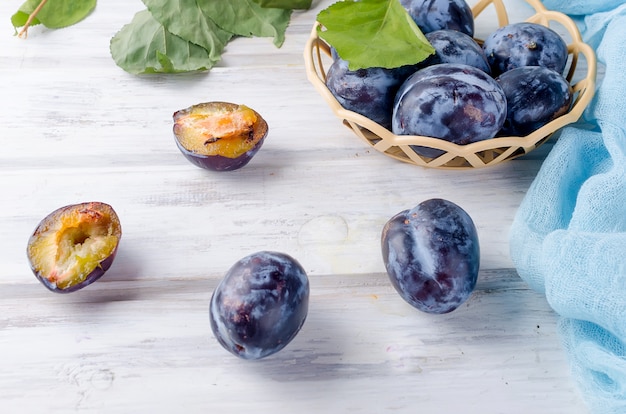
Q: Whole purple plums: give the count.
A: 8